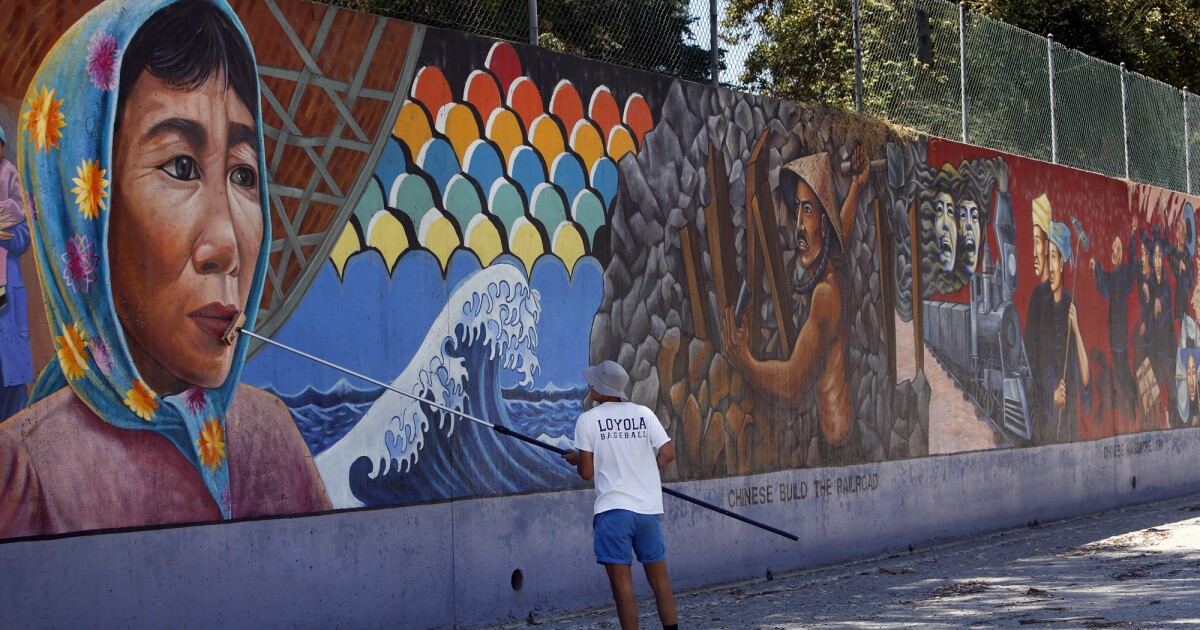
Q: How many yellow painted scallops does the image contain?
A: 6